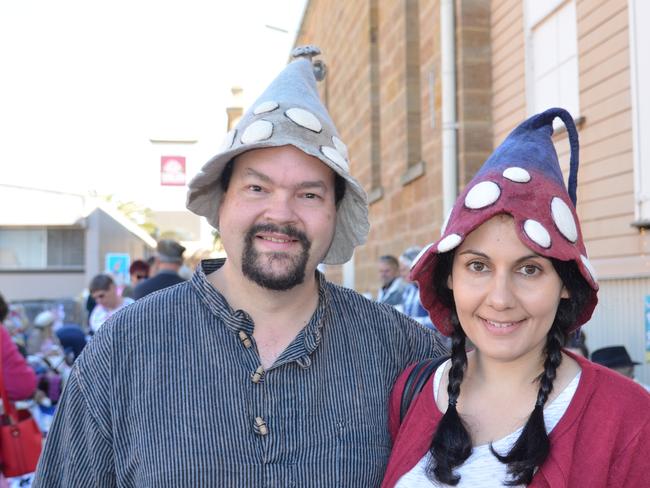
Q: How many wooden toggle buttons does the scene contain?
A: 3